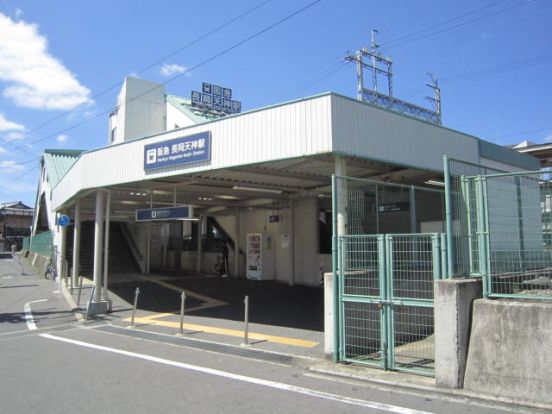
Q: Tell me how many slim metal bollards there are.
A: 3